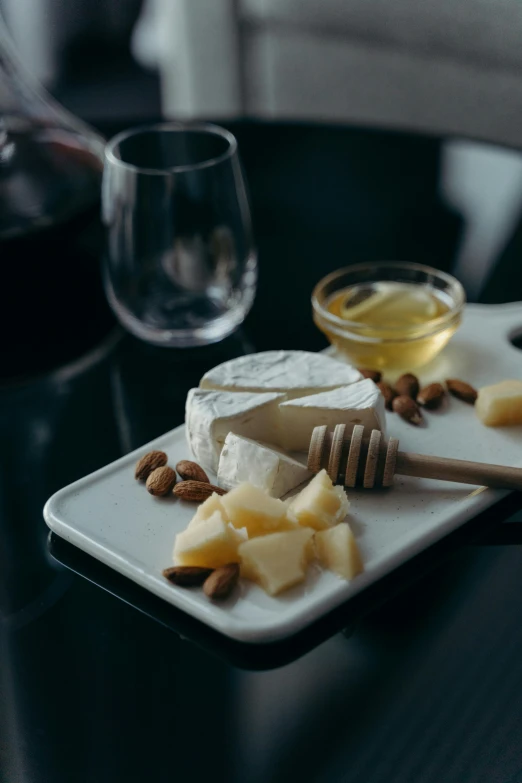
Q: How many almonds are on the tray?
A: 12